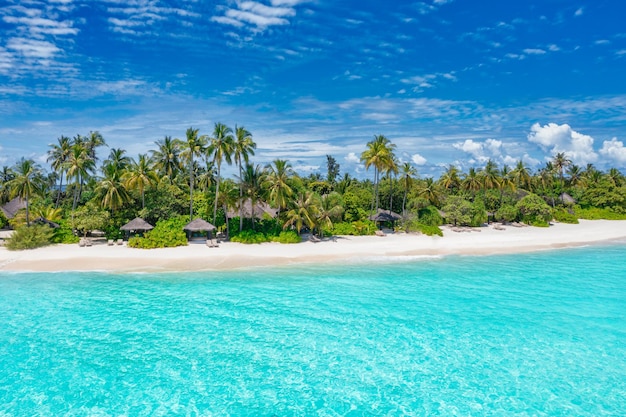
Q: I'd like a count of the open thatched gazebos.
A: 3